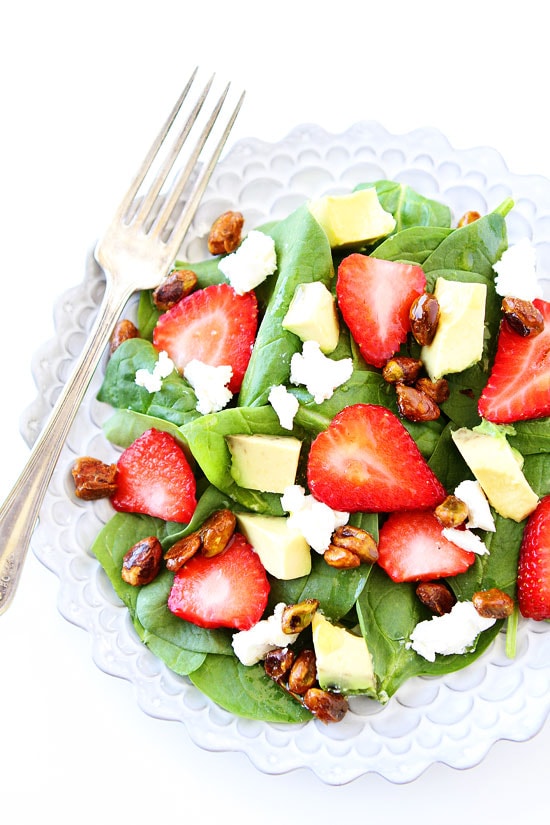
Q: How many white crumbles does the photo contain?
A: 11